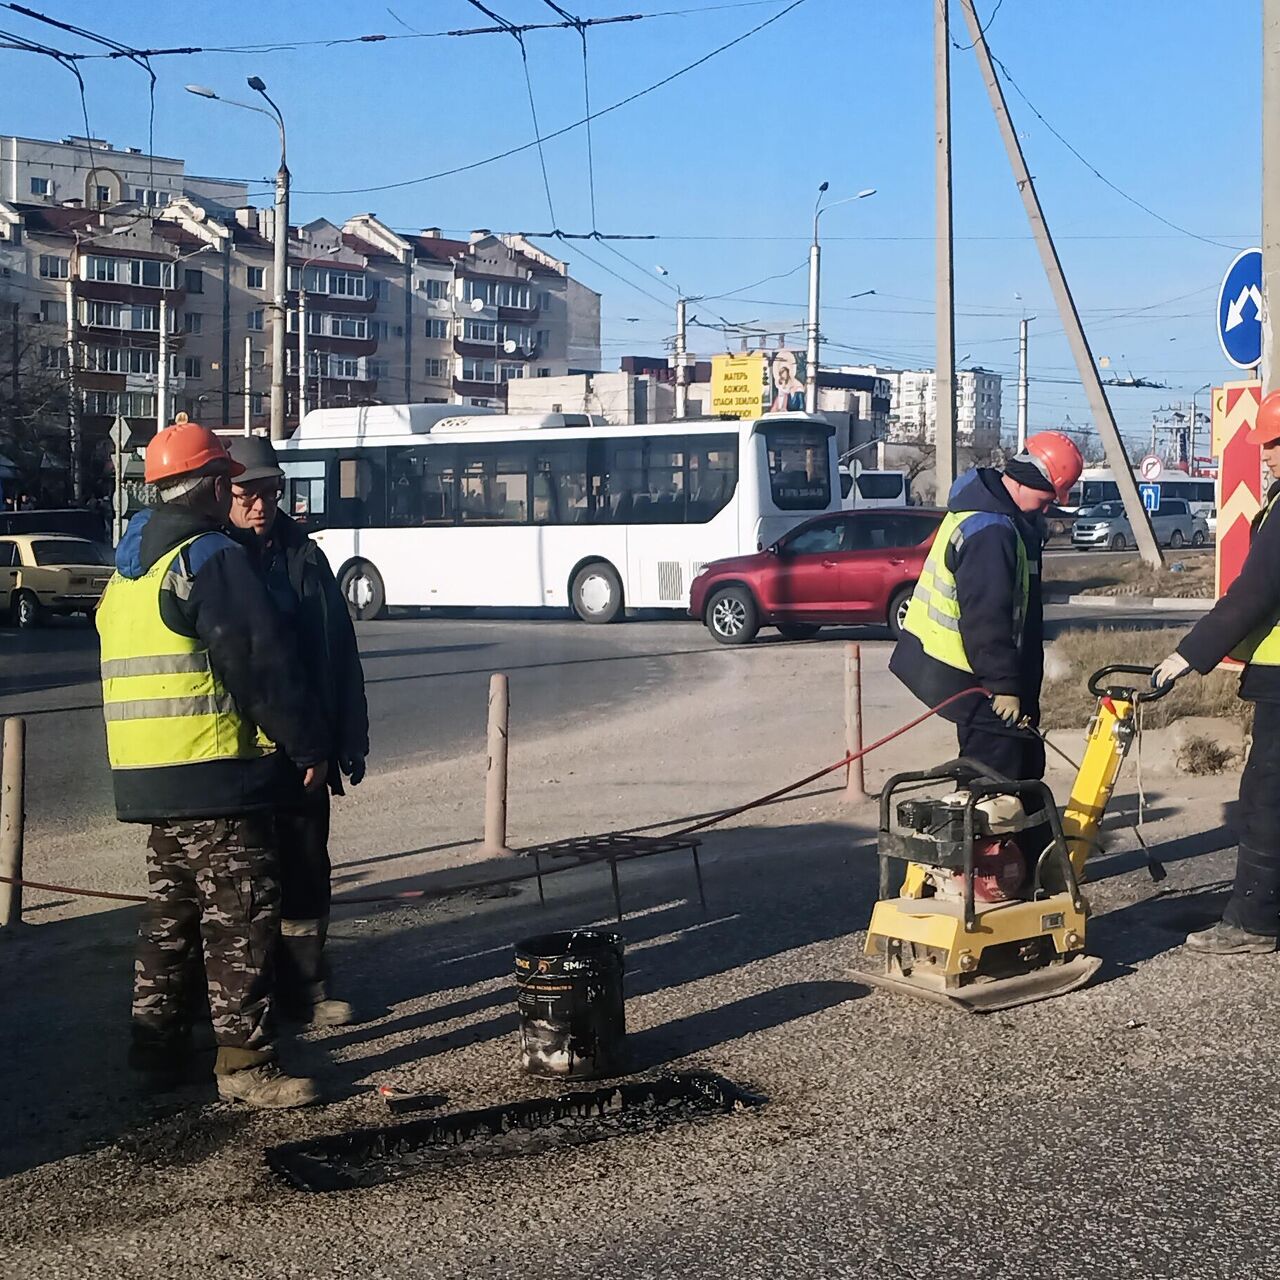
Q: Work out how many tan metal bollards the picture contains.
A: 3